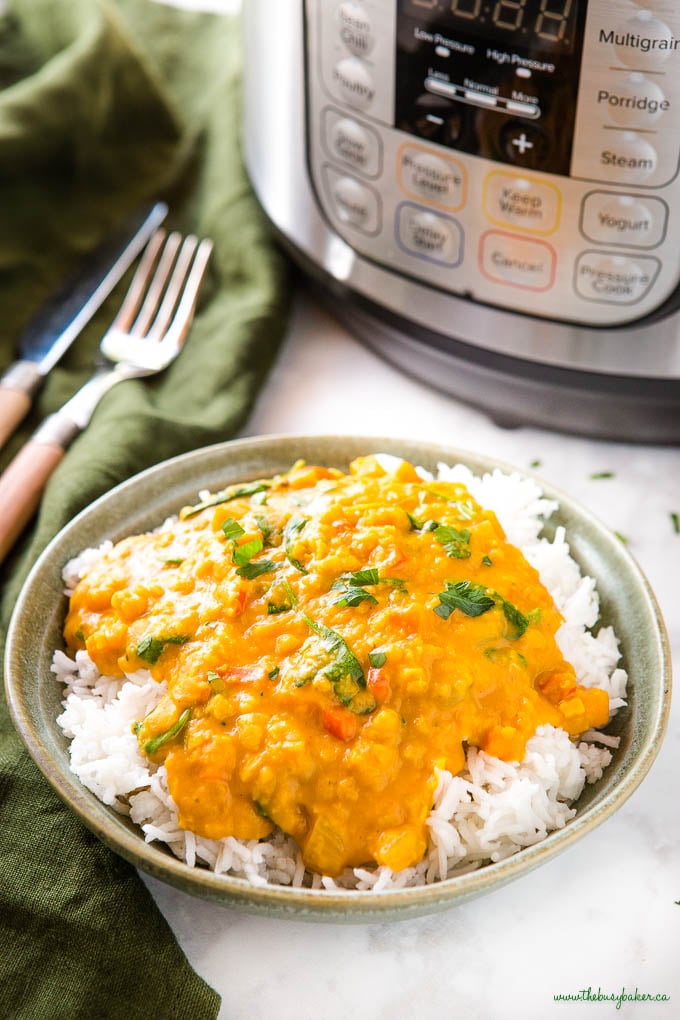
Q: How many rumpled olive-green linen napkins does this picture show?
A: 1